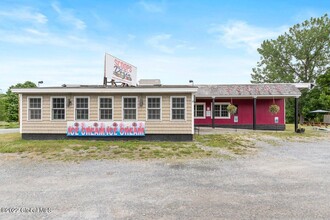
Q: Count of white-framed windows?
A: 9